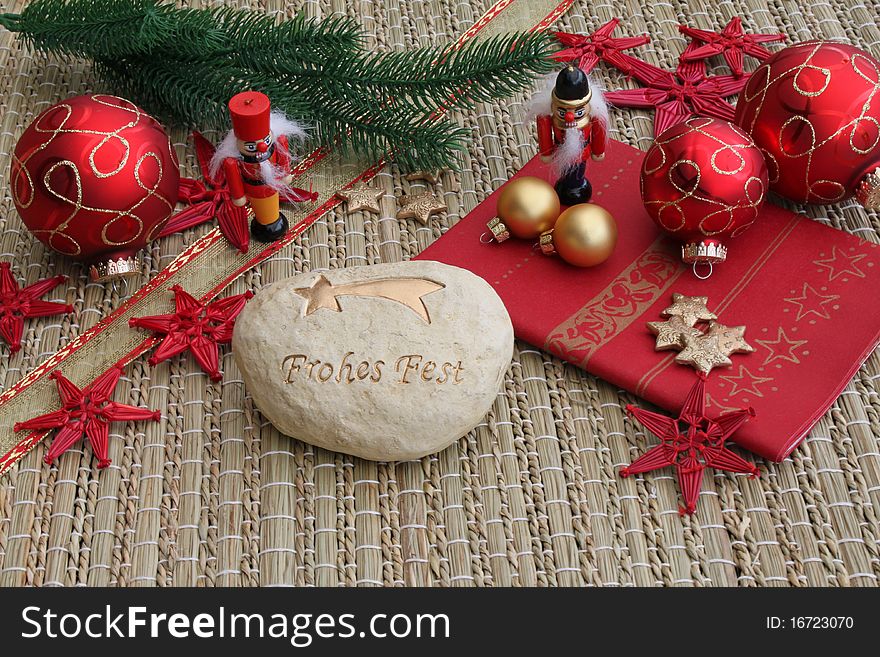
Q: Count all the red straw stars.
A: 8